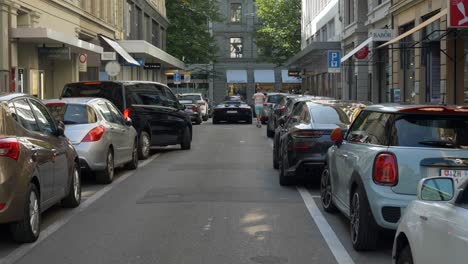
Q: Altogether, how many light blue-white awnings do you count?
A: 3